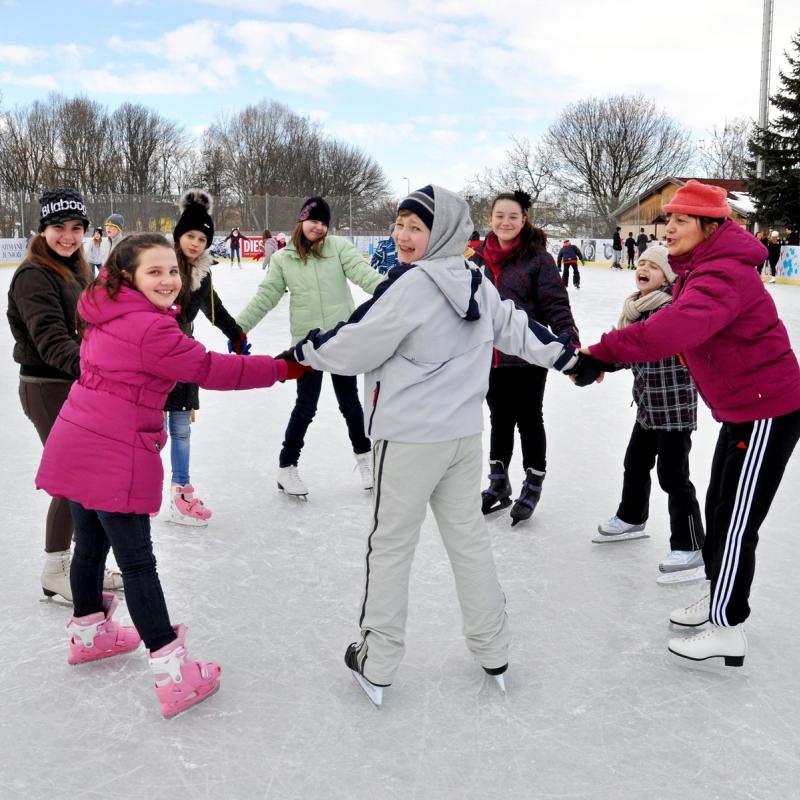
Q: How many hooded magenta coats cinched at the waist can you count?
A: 1